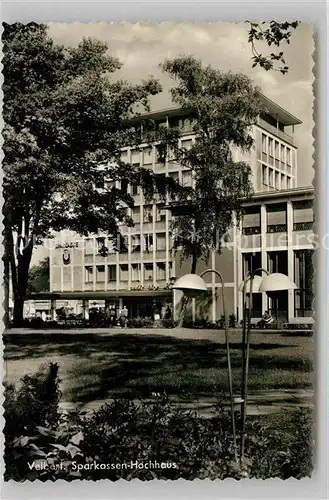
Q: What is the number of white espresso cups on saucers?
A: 0